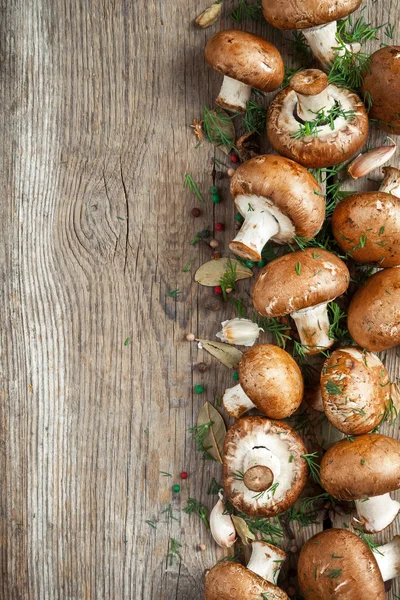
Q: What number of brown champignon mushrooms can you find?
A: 14